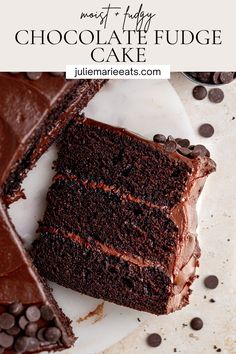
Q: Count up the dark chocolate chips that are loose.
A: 6